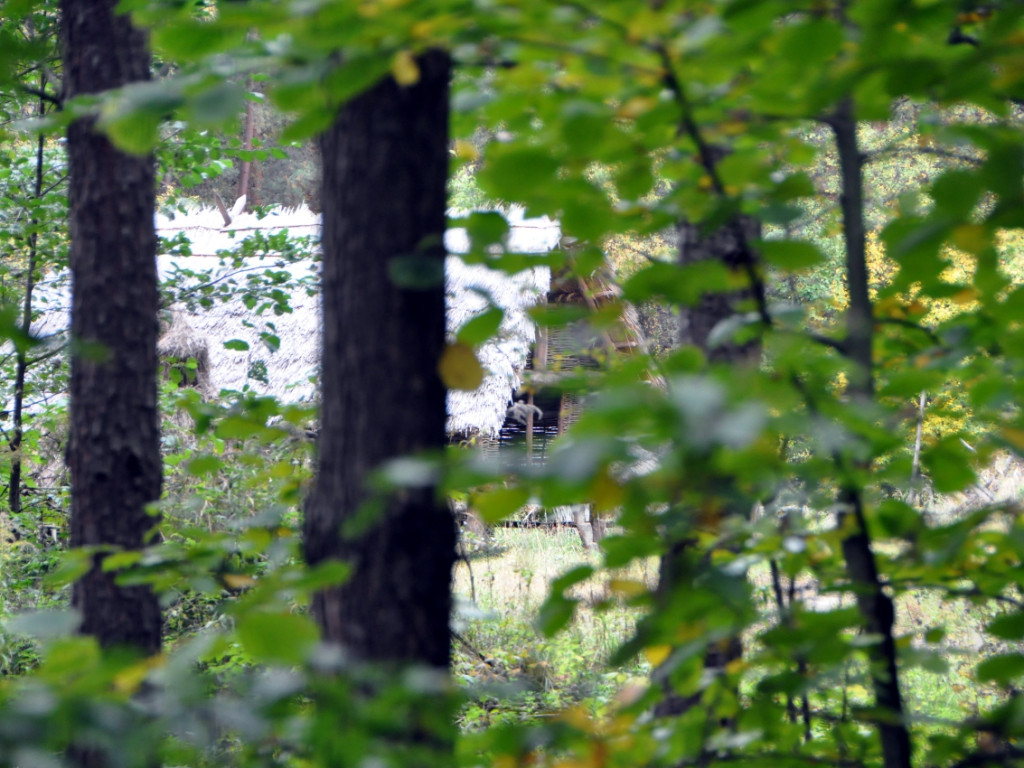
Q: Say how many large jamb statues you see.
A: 0